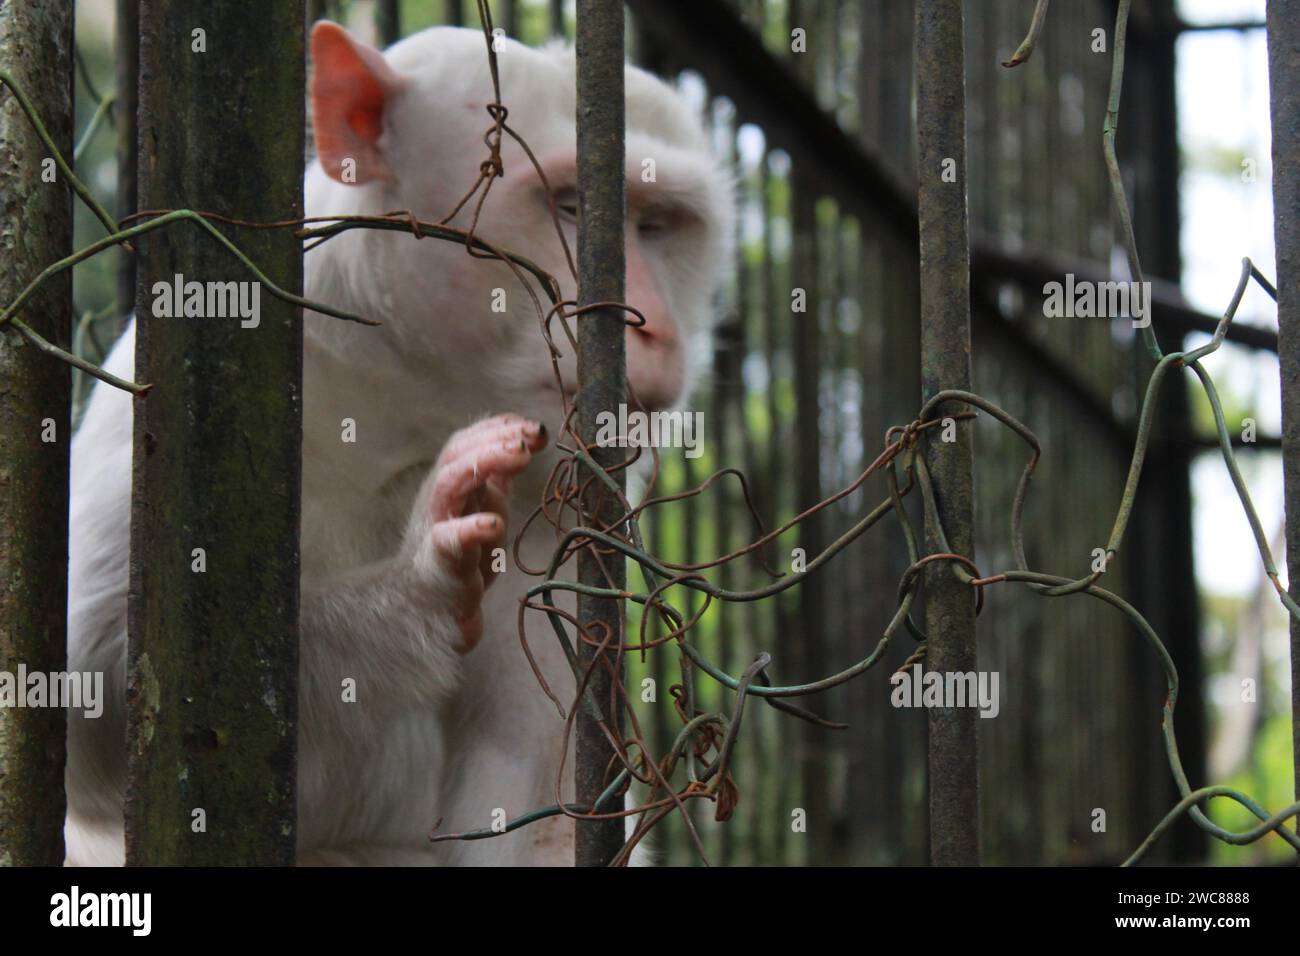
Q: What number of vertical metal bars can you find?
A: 5